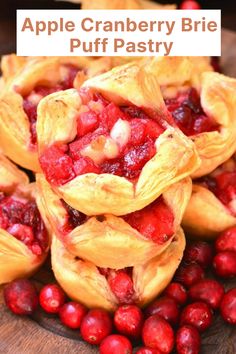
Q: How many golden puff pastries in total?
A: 7